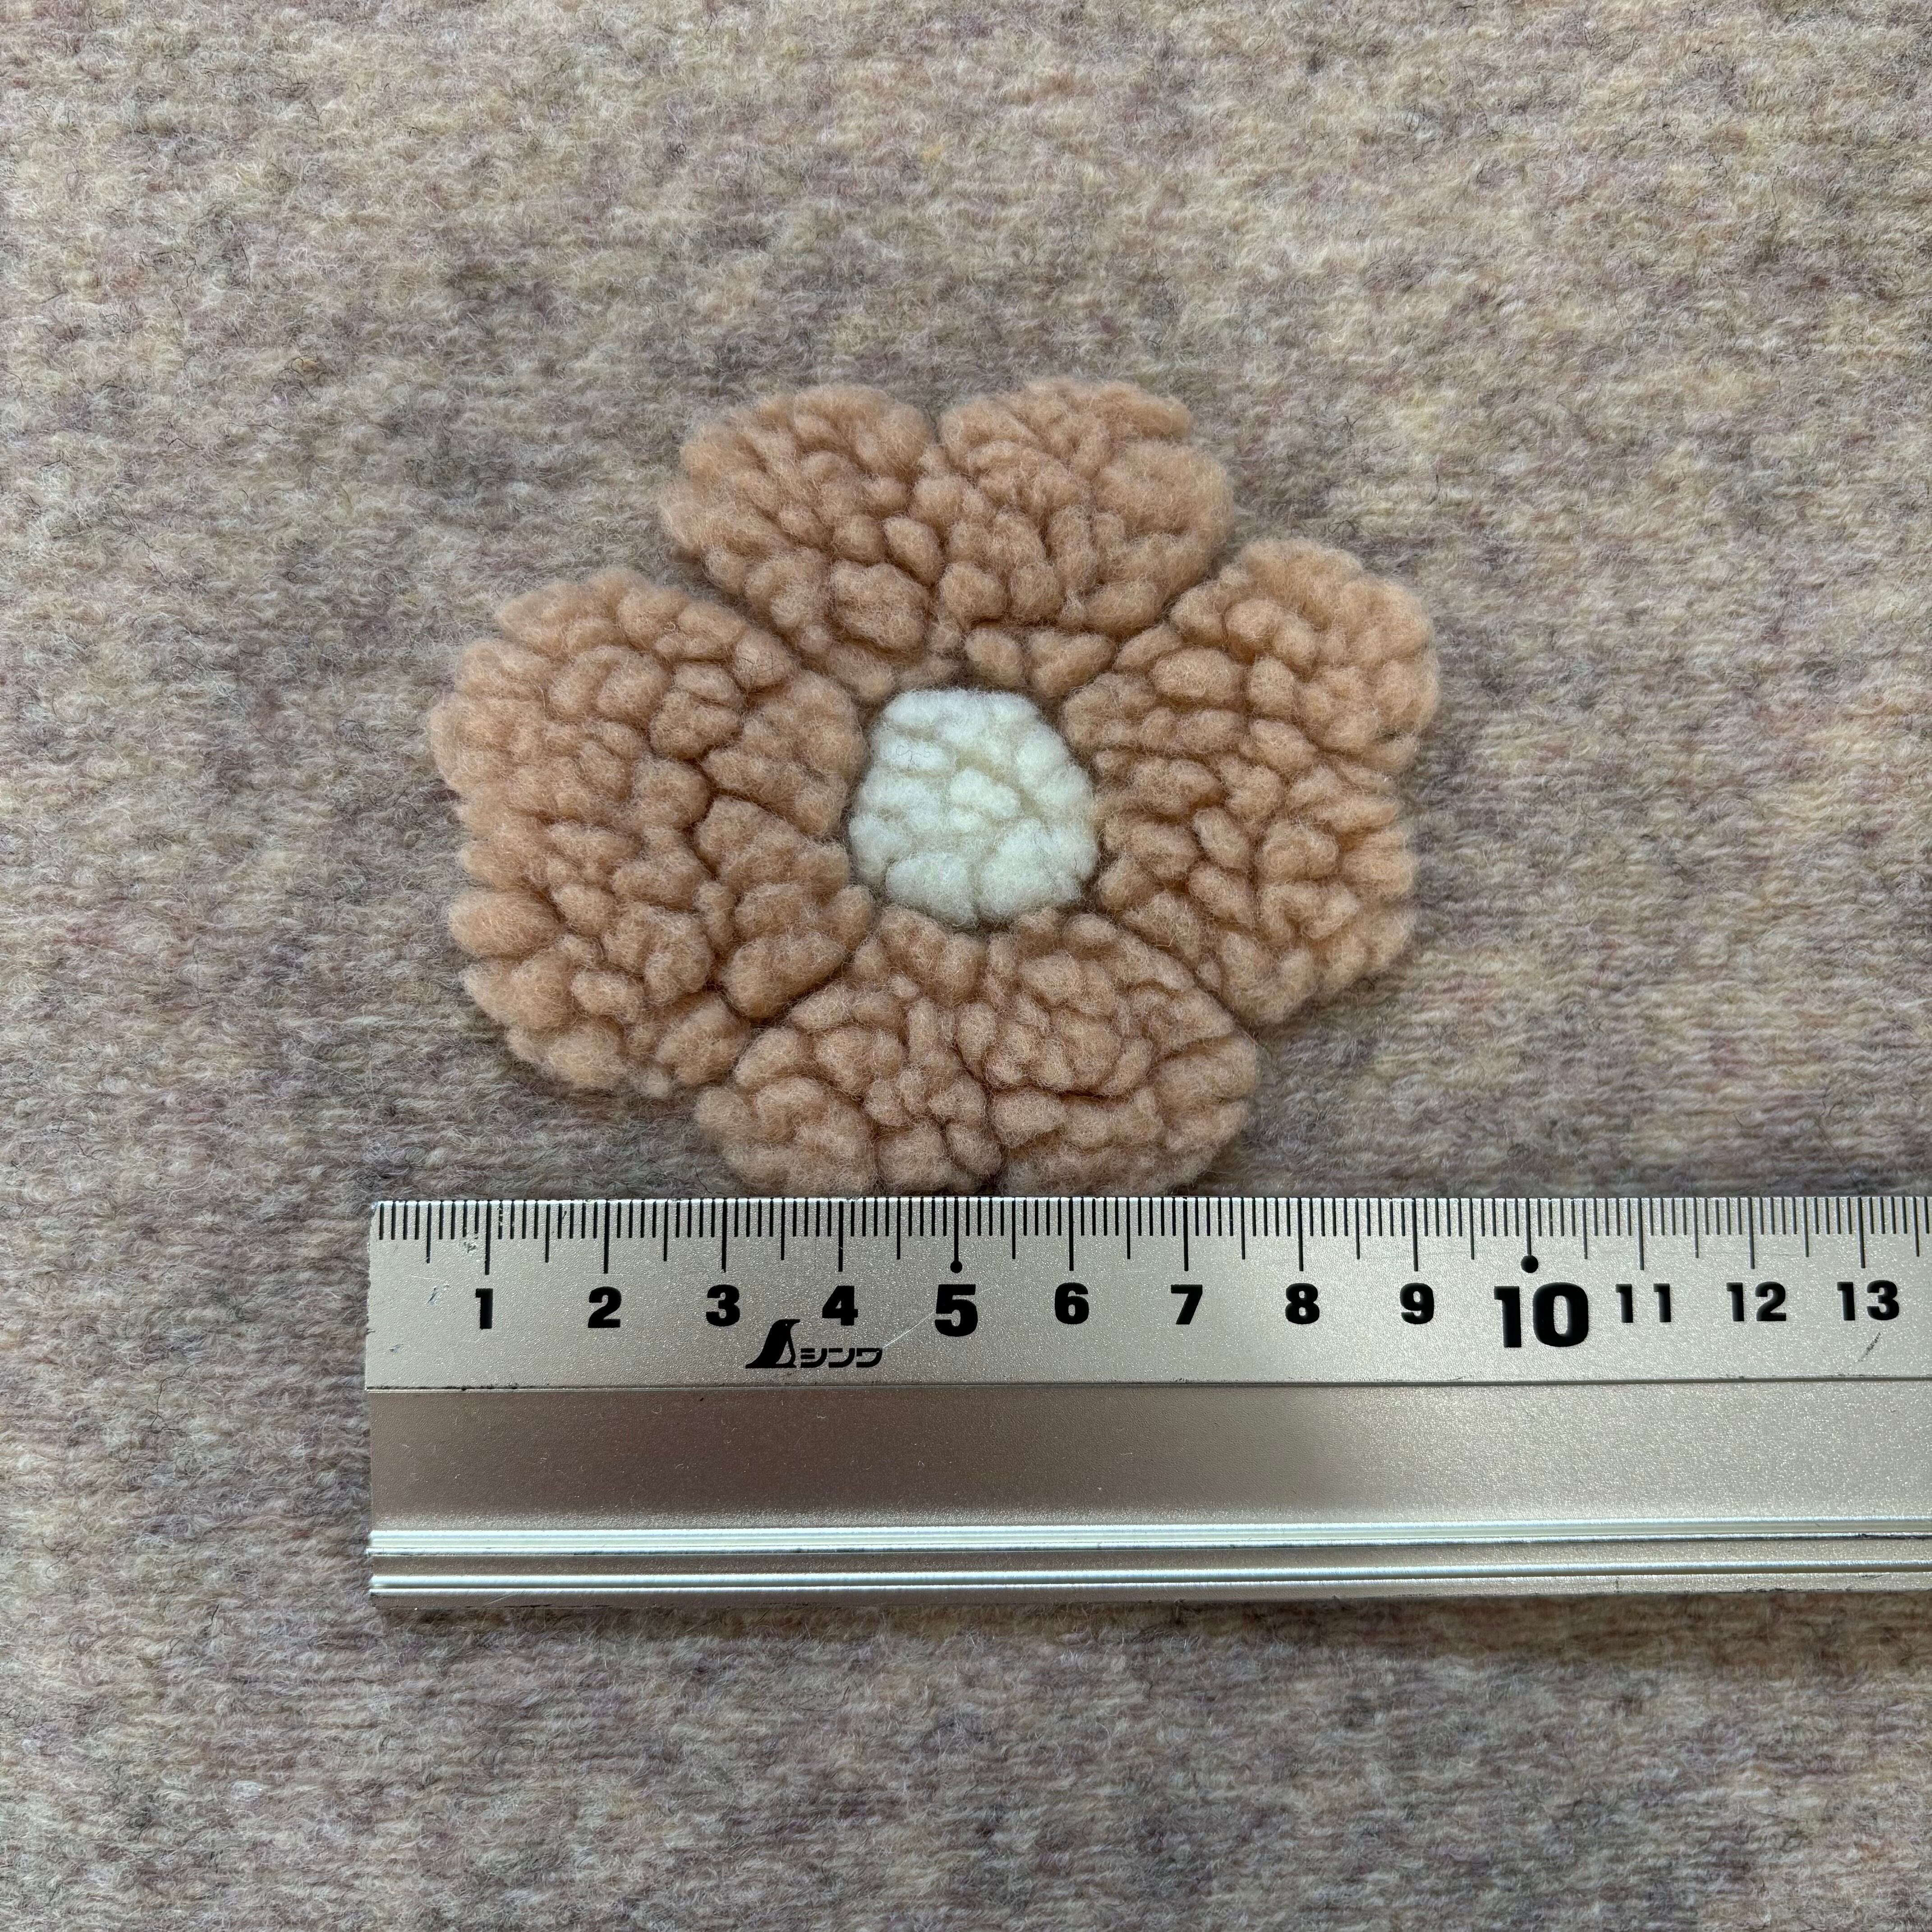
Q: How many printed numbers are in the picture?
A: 13